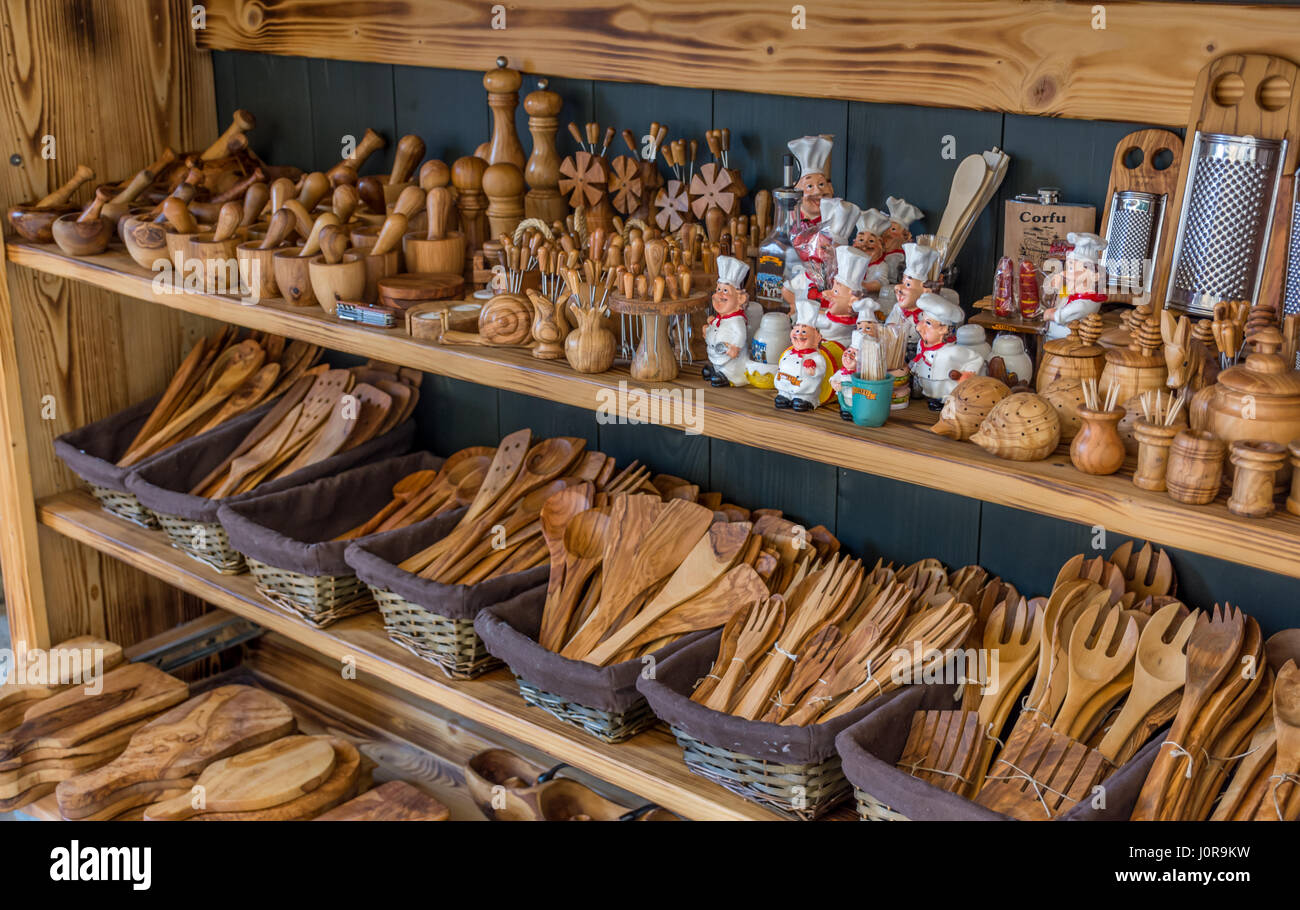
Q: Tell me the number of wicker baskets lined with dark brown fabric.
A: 7